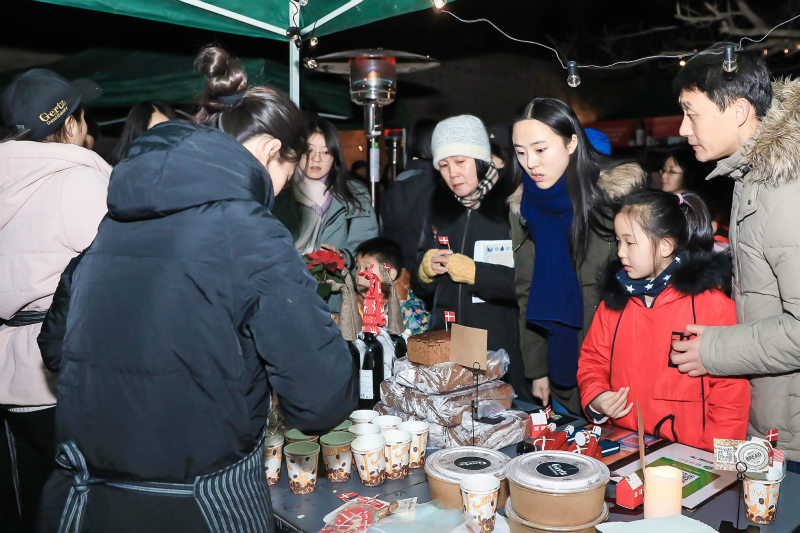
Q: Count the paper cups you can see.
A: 13